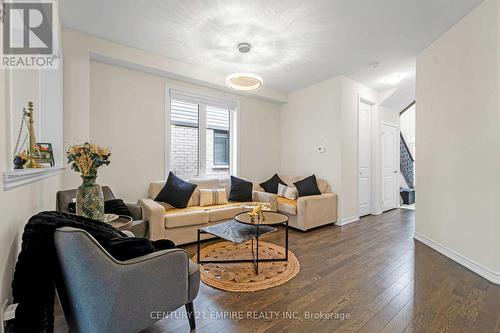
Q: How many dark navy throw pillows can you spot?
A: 4